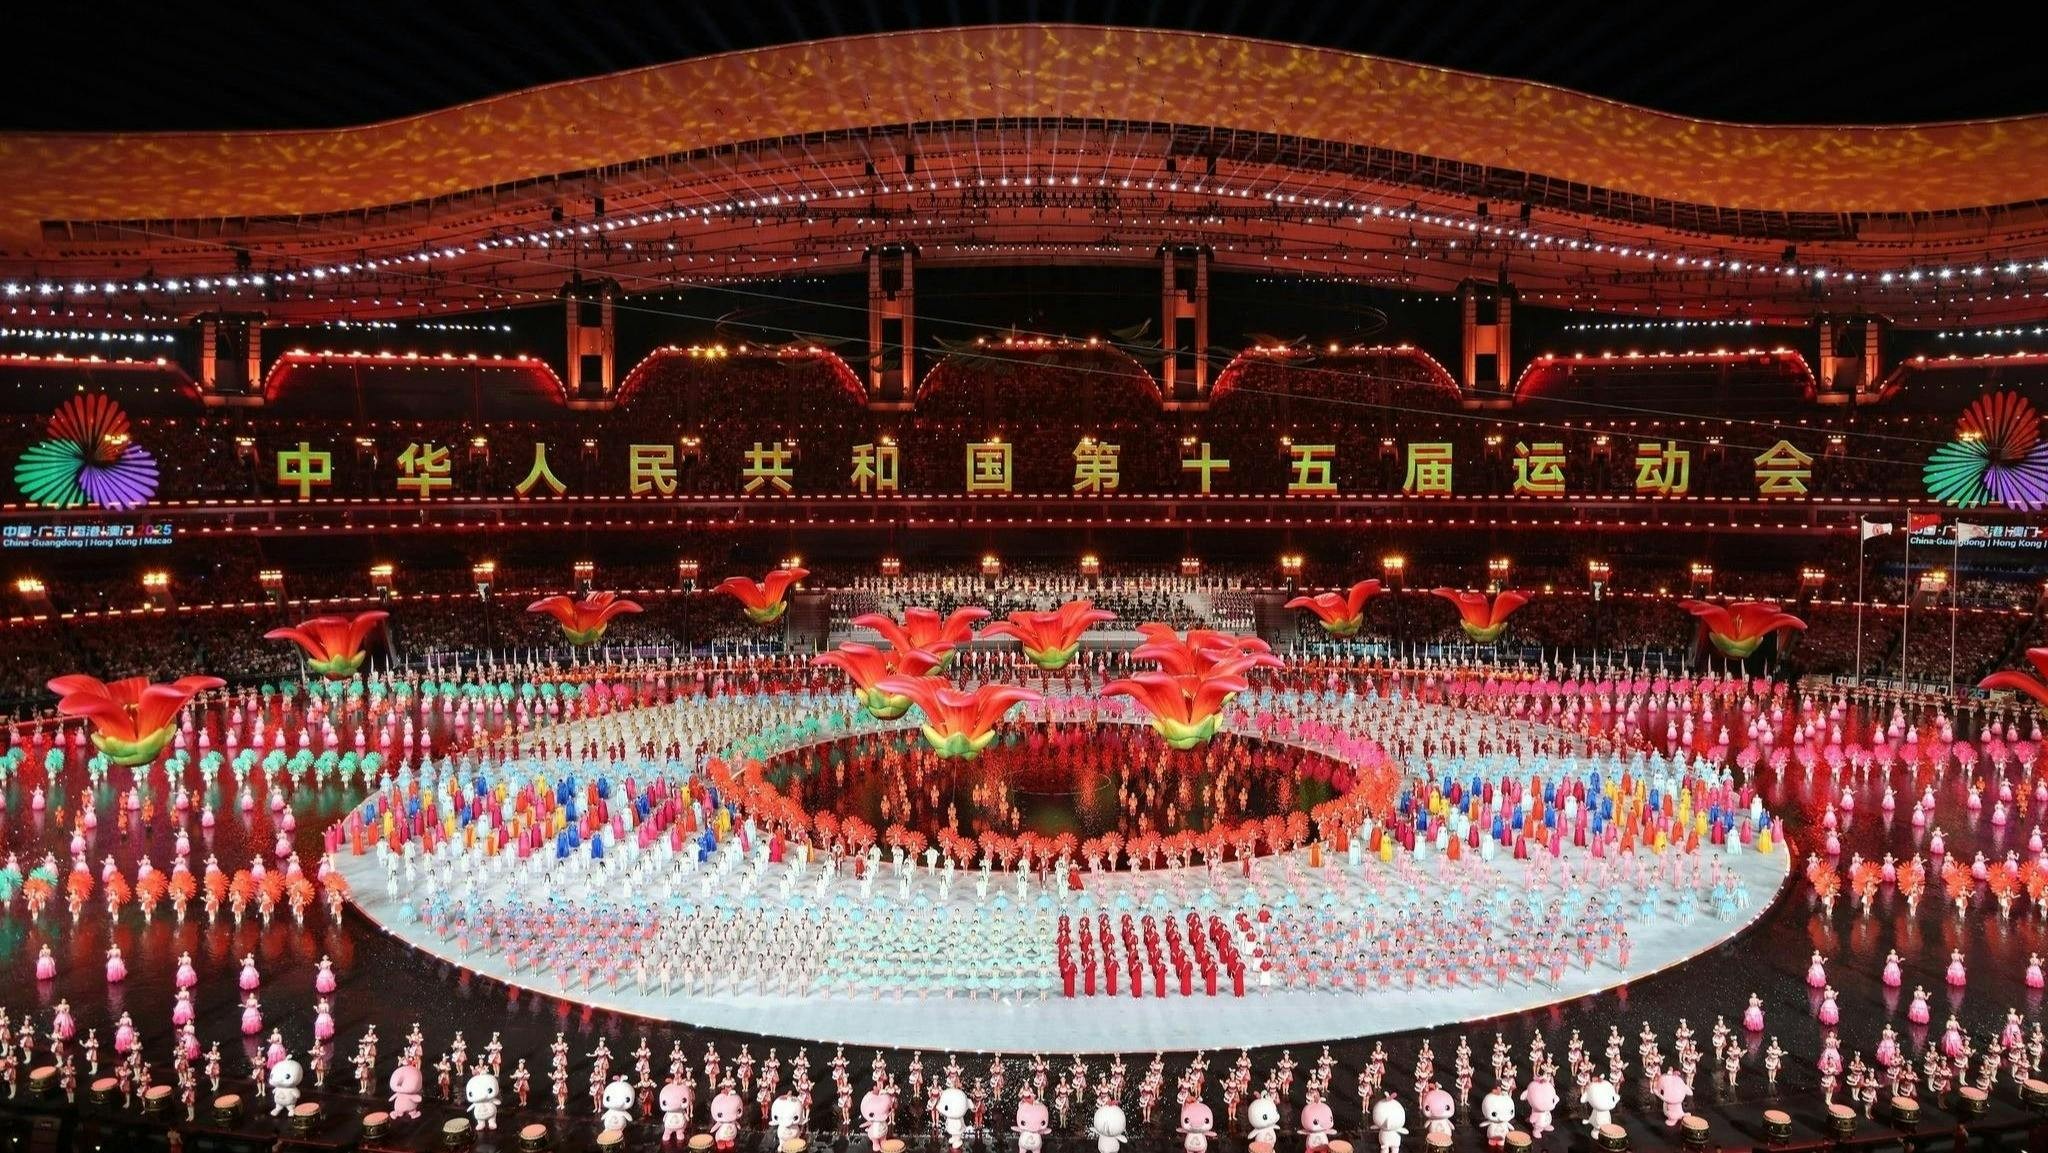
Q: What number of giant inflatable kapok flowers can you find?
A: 15